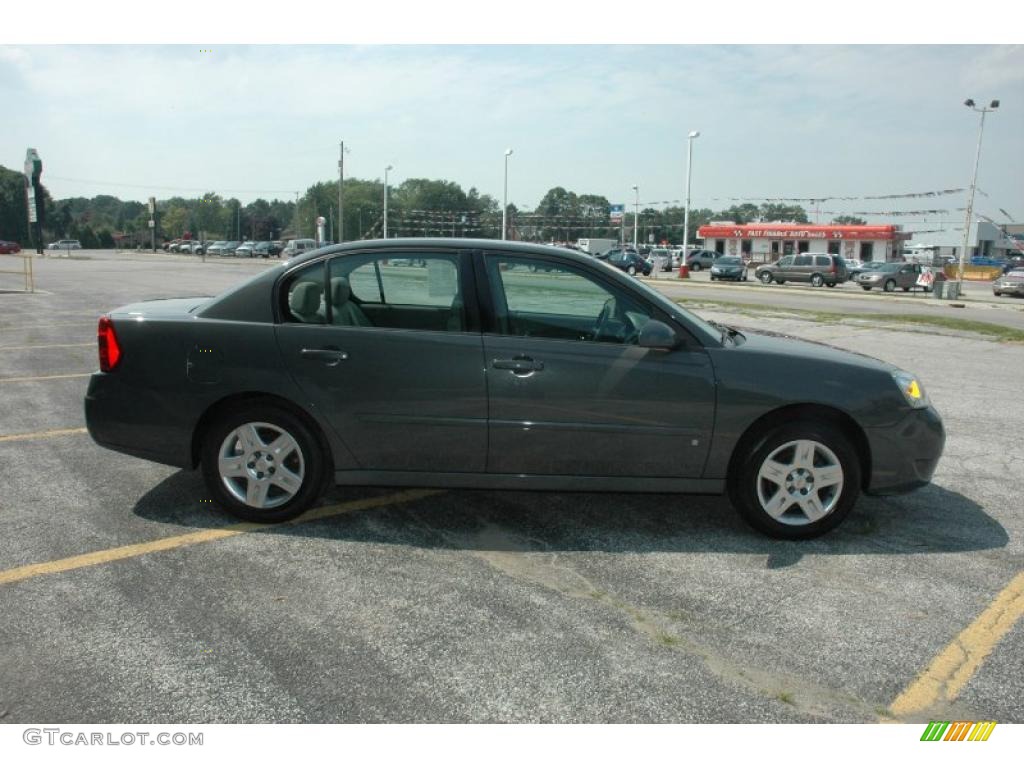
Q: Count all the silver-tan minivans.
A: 1